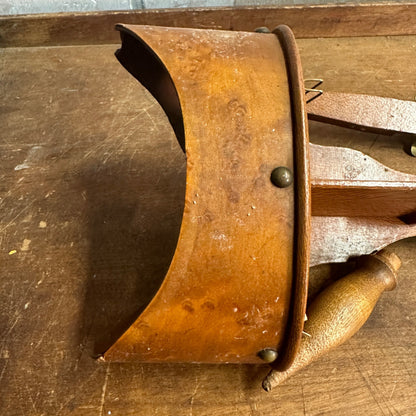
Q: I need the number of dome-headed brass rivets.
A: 3